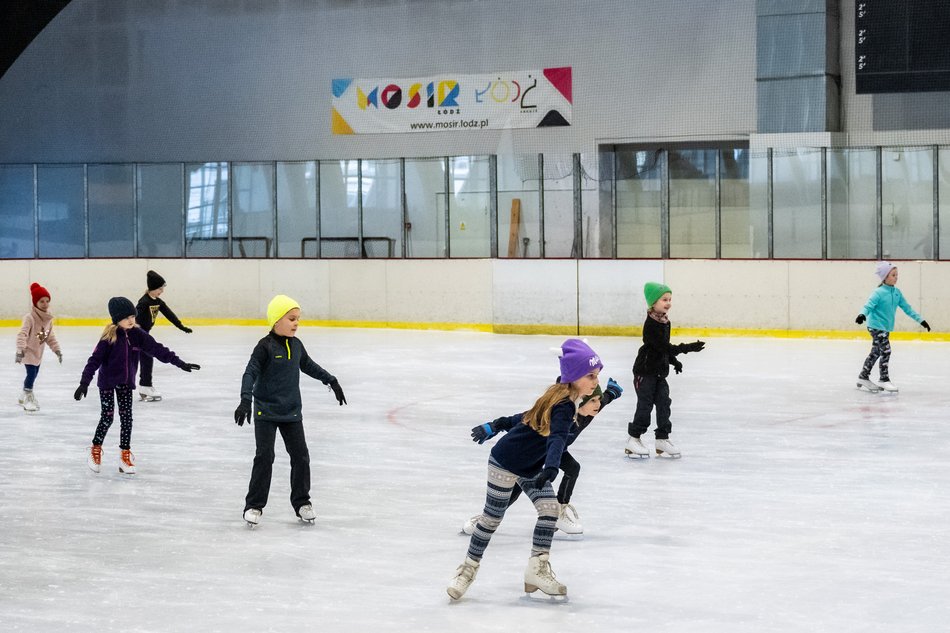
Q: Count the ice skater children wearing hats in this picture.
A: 8